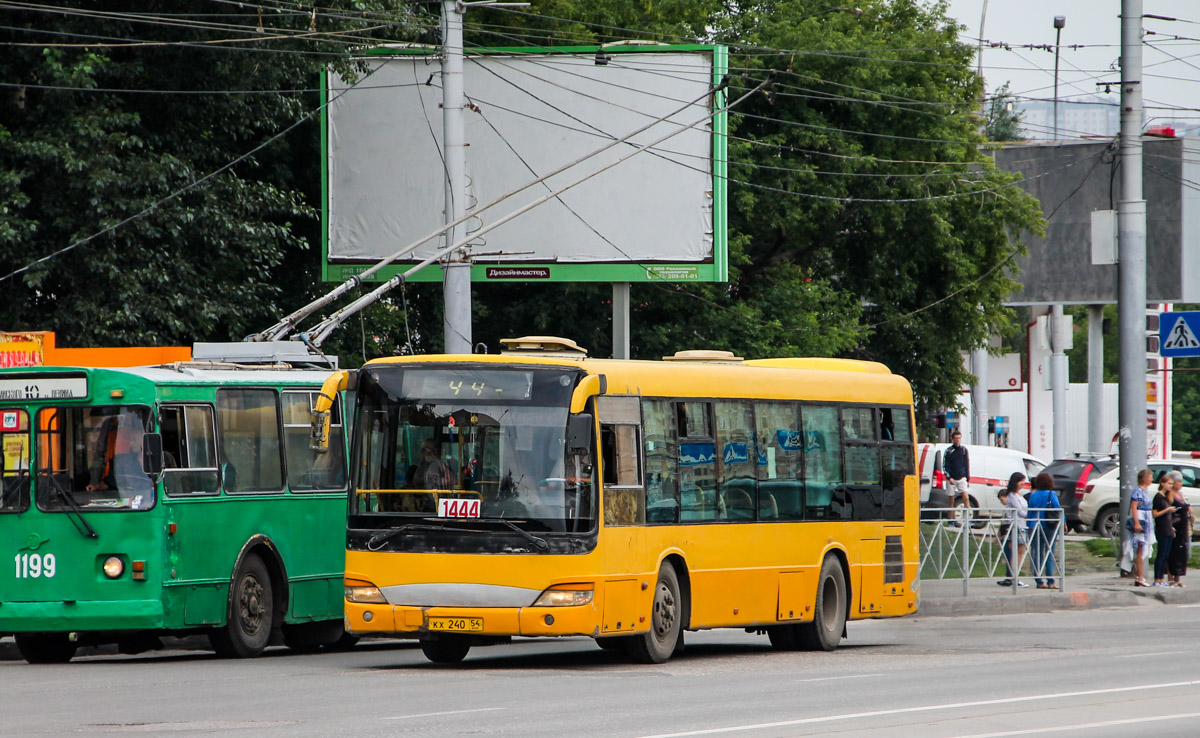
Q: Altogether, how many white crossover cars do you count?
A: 1